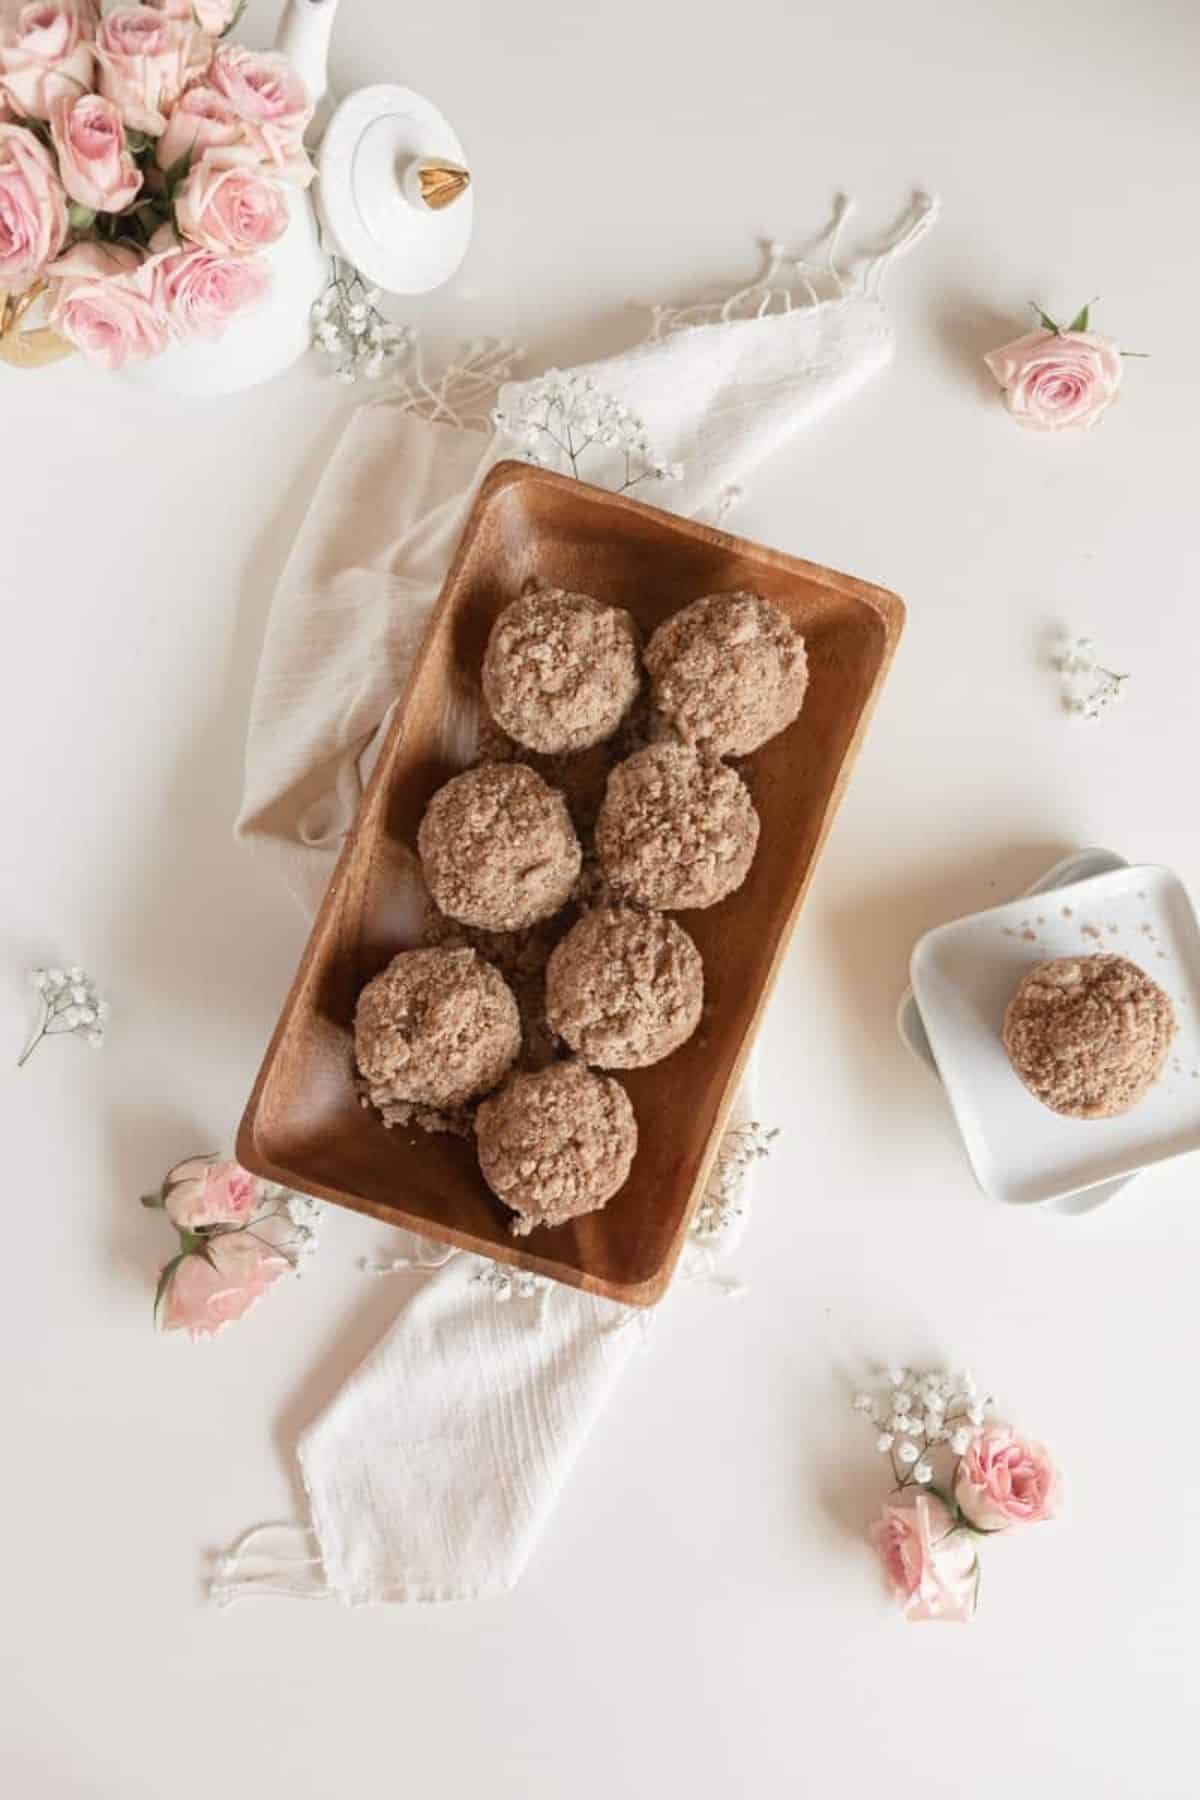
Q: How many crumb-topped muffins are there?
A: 8